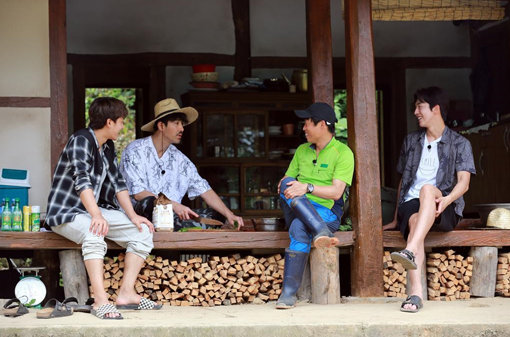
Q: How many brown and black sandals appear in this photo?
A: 2